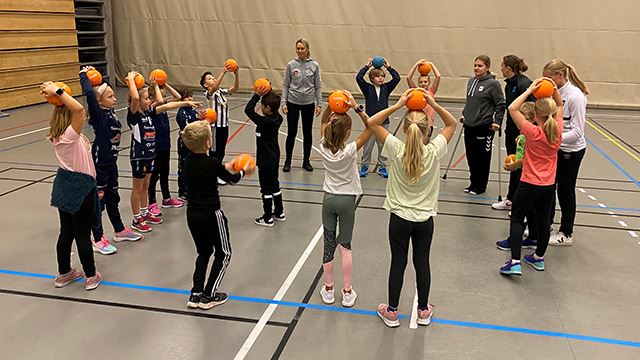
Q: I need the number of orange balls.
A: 13